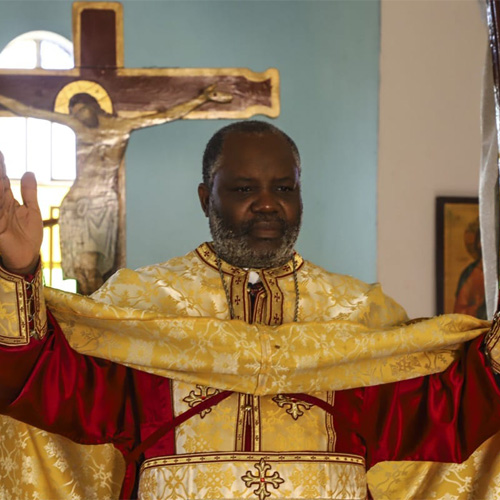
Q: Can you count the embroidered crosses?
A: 3